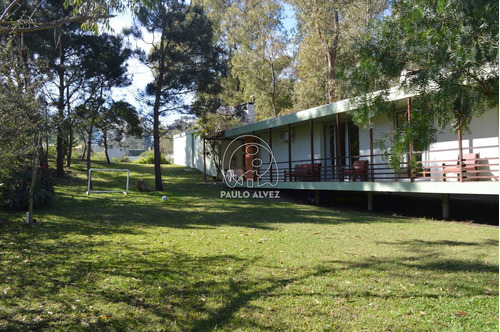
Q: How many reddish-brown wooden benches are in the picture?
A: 3